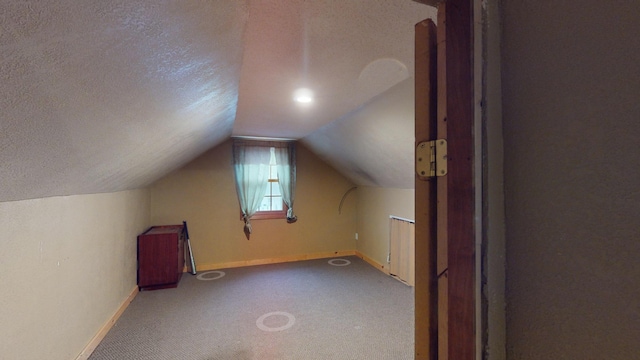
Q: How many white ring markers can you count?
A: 3